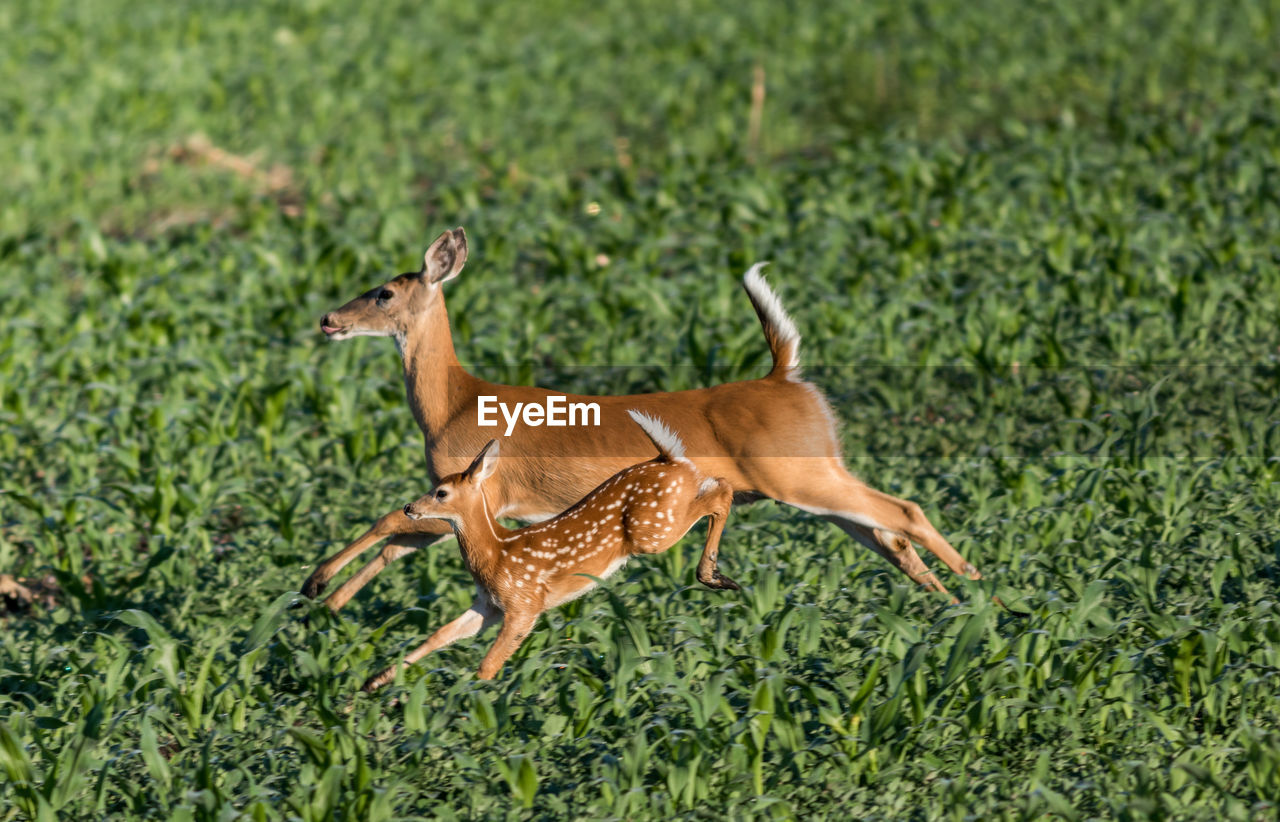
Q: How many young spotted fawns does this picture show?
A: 1